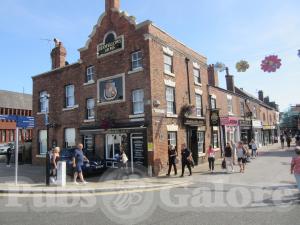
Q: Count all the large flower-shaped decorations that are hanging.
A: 3